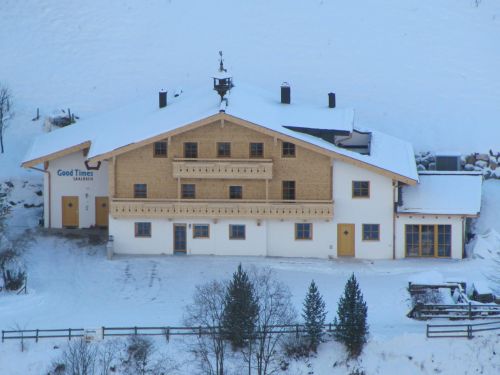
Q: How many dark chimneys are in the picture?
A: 3